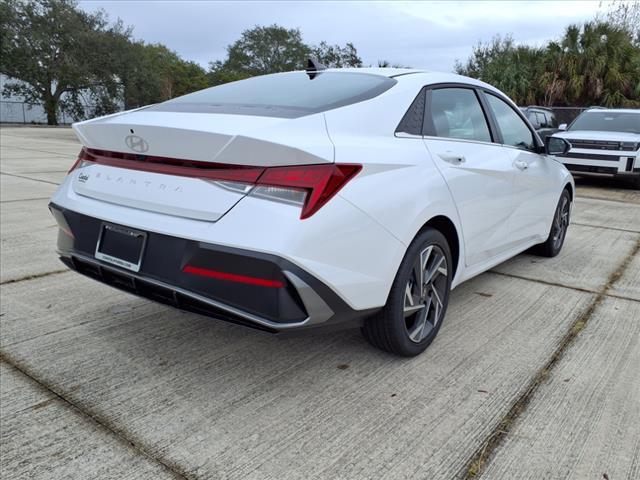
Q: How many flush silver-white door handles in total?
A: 2